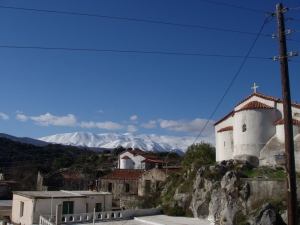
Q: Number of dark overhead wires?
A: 4